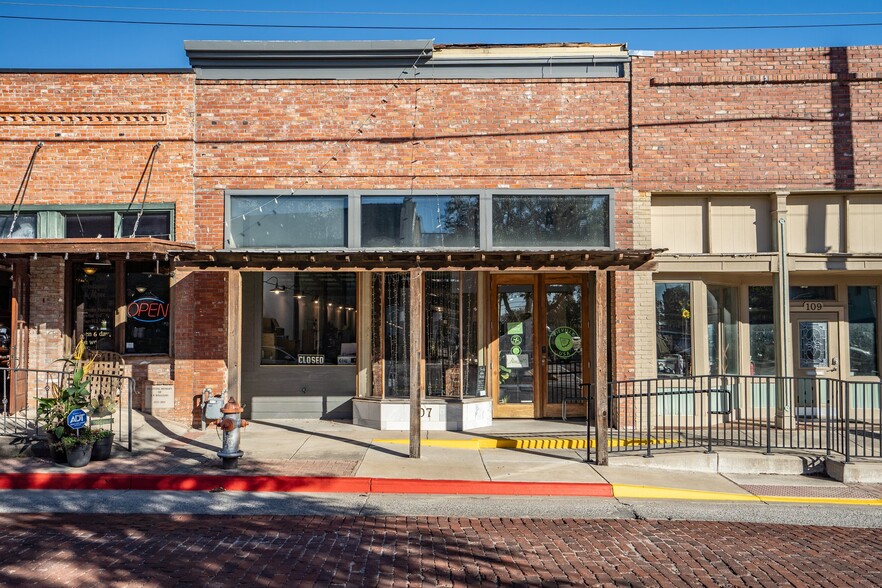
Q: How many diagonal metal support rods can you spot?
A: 2